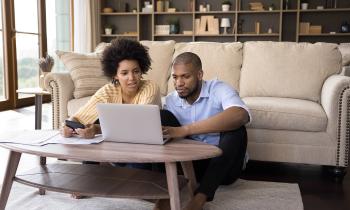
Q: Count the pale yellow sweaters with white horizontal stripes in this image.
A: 0